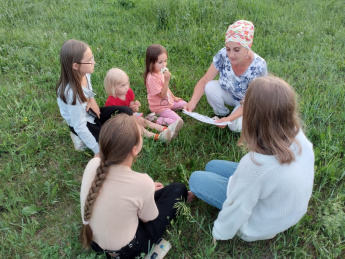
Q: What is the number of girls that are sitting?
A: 5